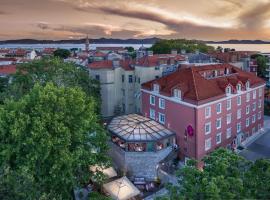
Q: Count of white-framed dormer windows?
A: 5